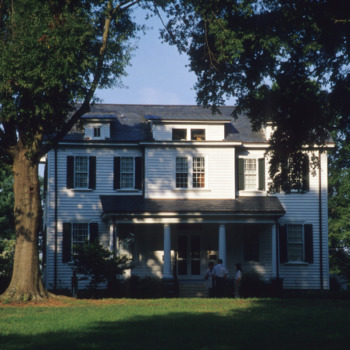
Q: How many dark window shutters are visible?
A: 12